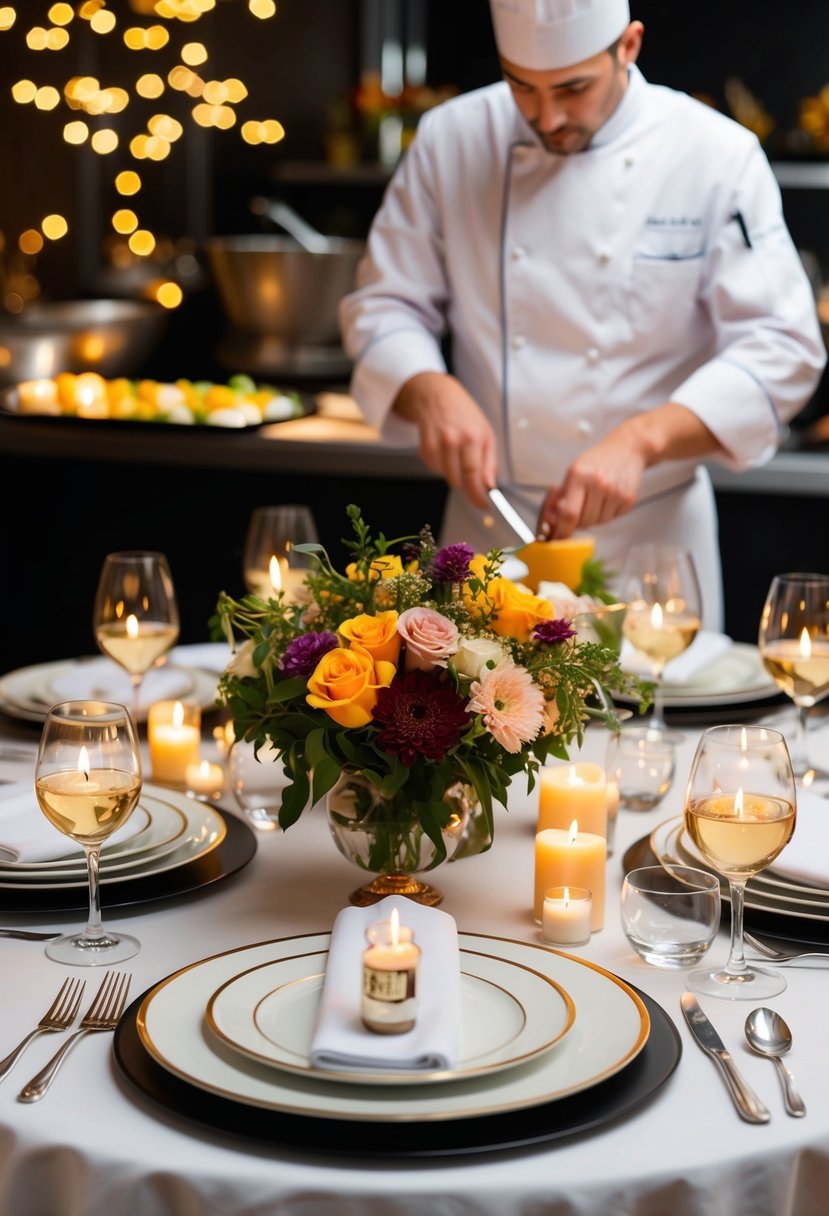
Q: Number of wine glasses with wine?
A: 6